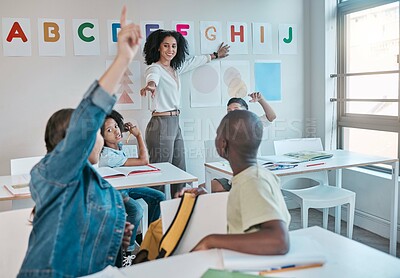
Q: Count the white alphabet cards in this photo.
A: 10